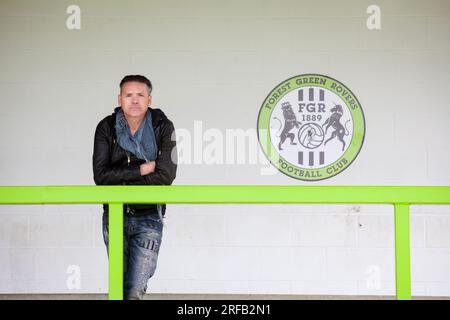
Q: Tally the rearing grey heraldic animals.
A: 2